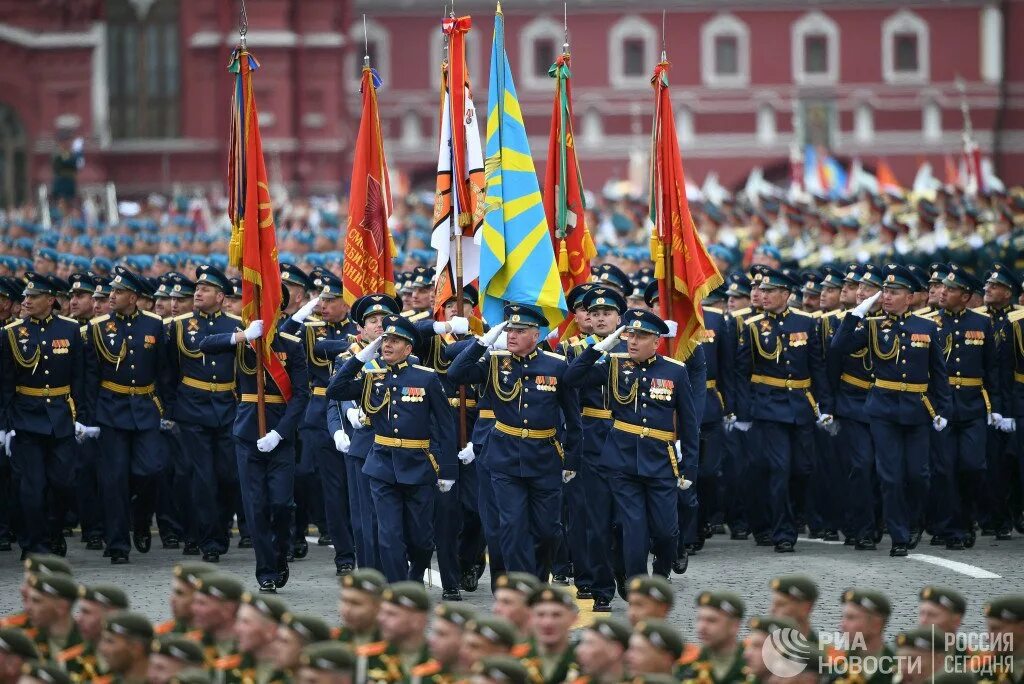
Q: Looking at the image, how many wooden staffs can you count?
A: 3